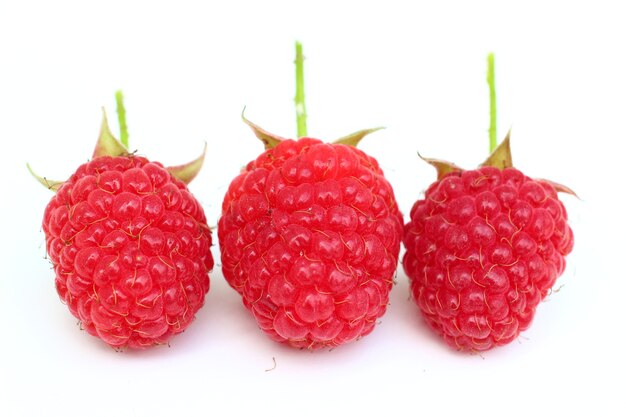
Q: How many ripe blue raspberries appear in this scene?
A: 0